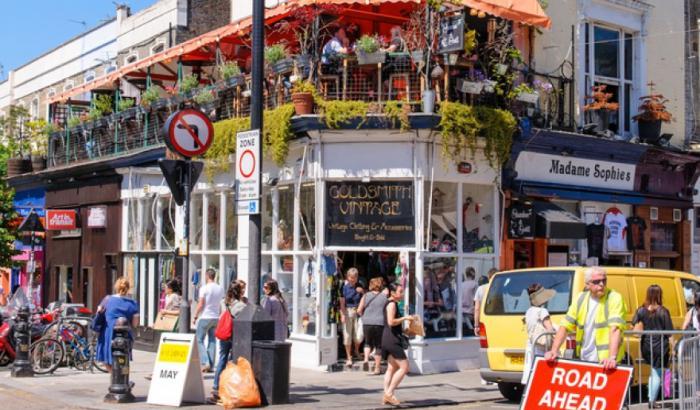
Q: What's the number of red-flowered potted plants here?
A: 2